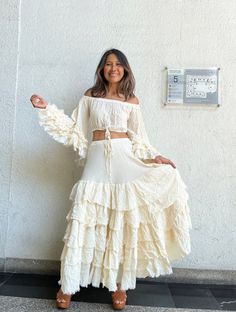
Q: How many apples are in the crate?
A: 0